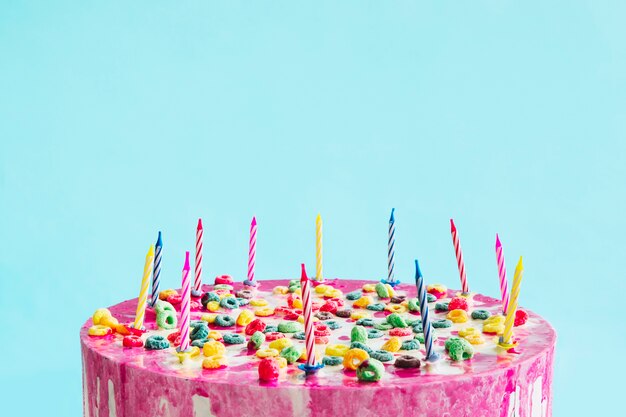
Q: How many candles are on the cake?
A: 12